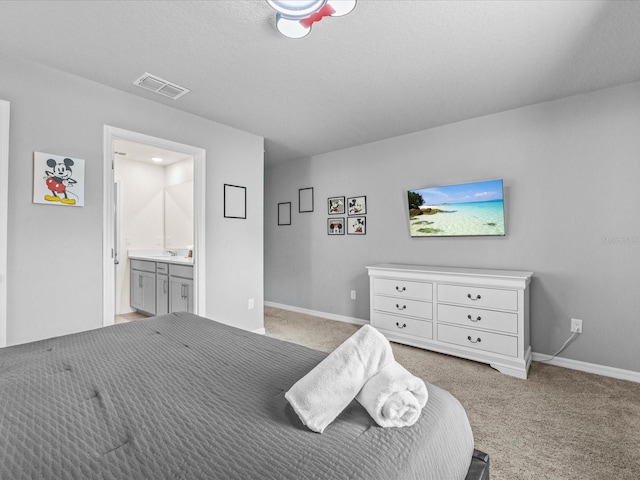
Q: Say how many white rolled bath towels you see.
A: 2